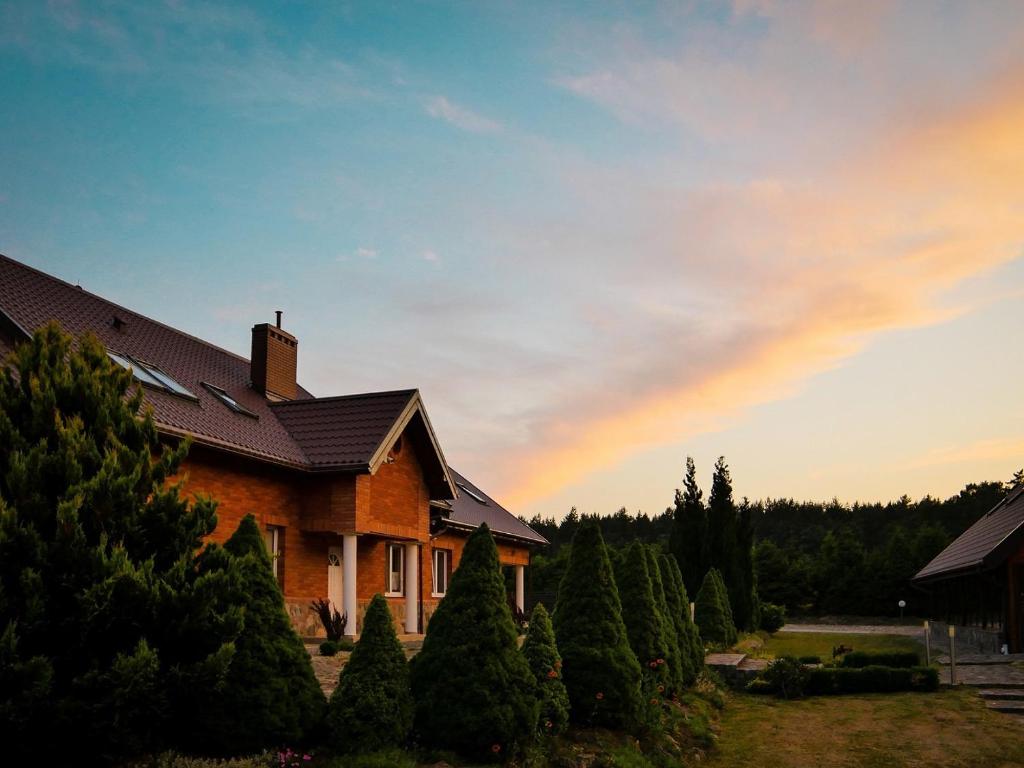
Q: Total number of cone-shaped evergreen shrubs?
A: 11